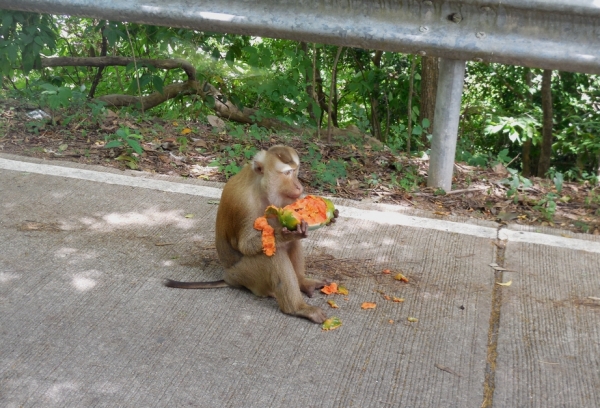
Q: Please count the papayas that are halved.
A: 1